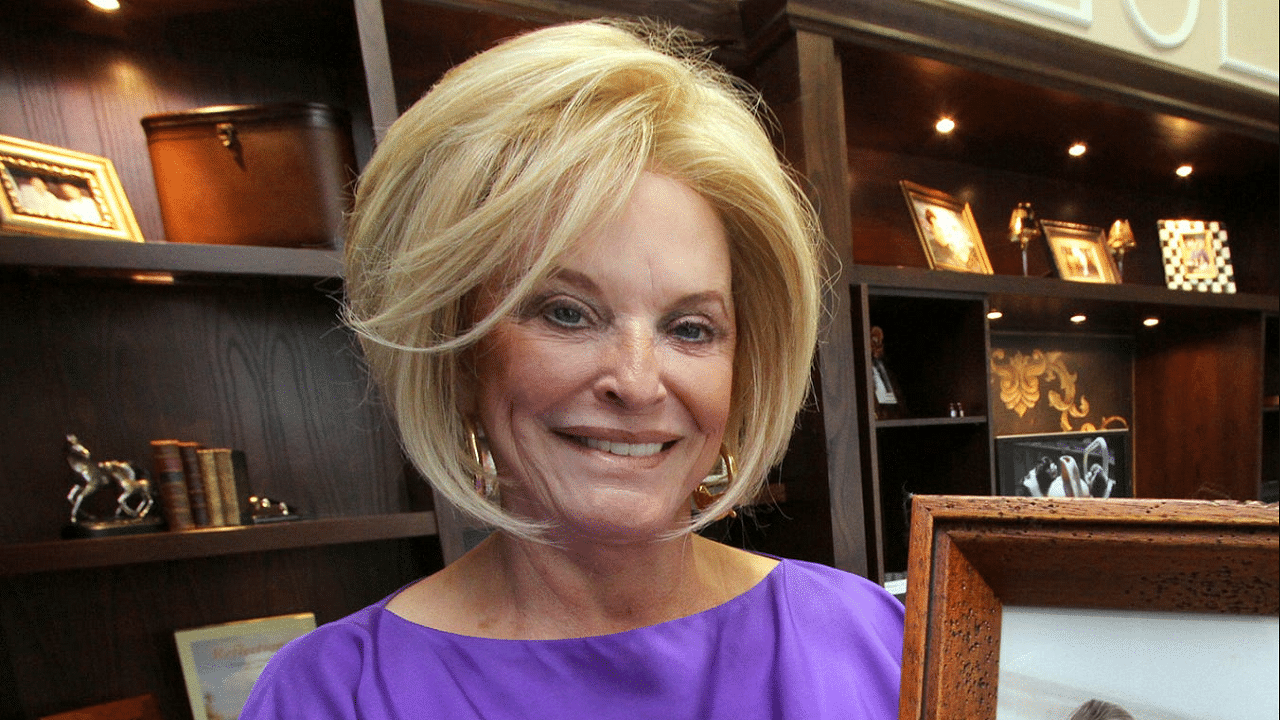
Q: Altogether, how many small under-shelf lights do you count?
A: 7